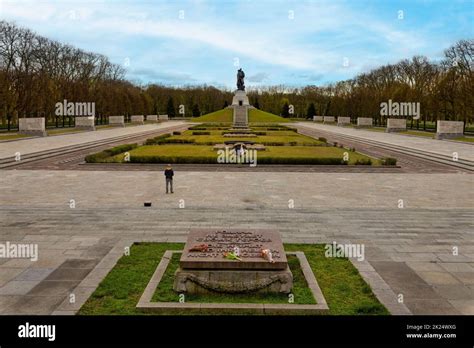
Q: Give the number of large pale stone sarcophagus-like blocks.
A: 12